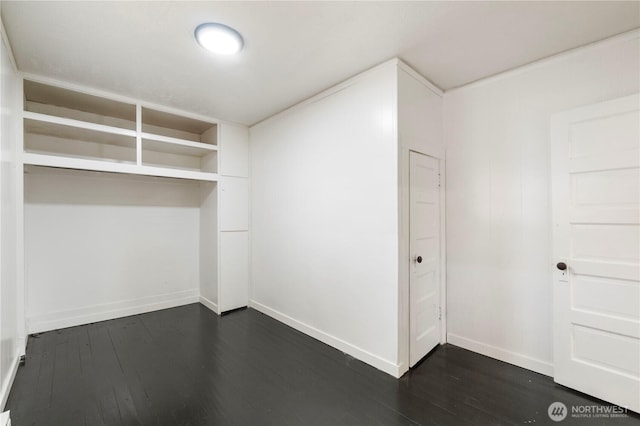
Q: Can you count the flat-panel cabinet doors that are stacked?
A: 3